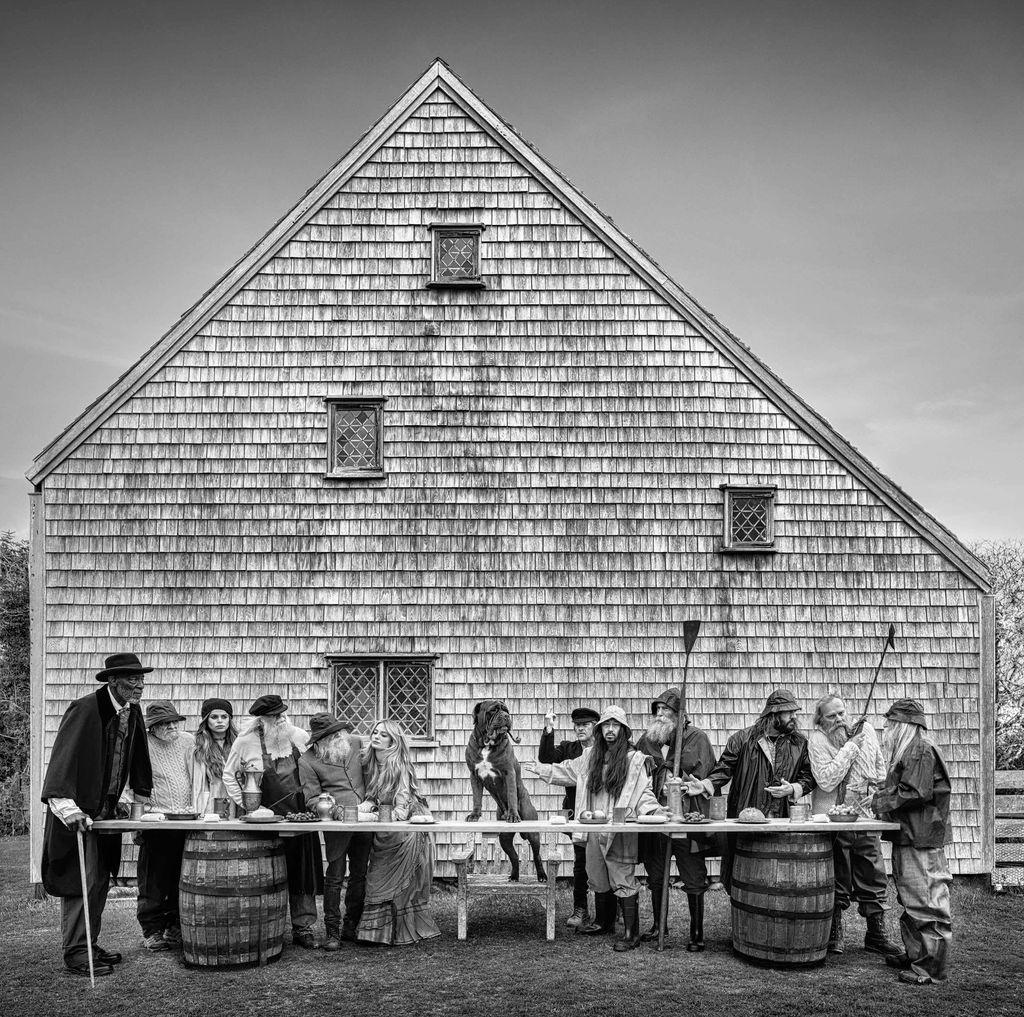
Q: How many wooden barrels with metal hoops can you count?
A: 2